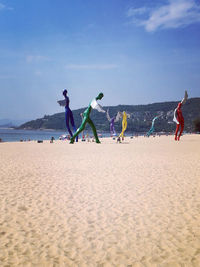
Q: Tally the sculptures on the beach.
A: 6